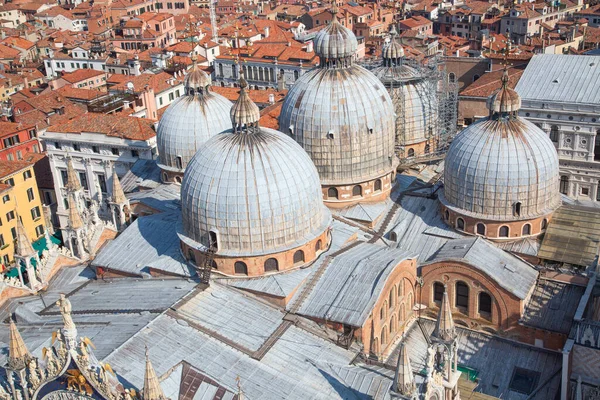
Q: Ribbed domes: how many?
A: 5